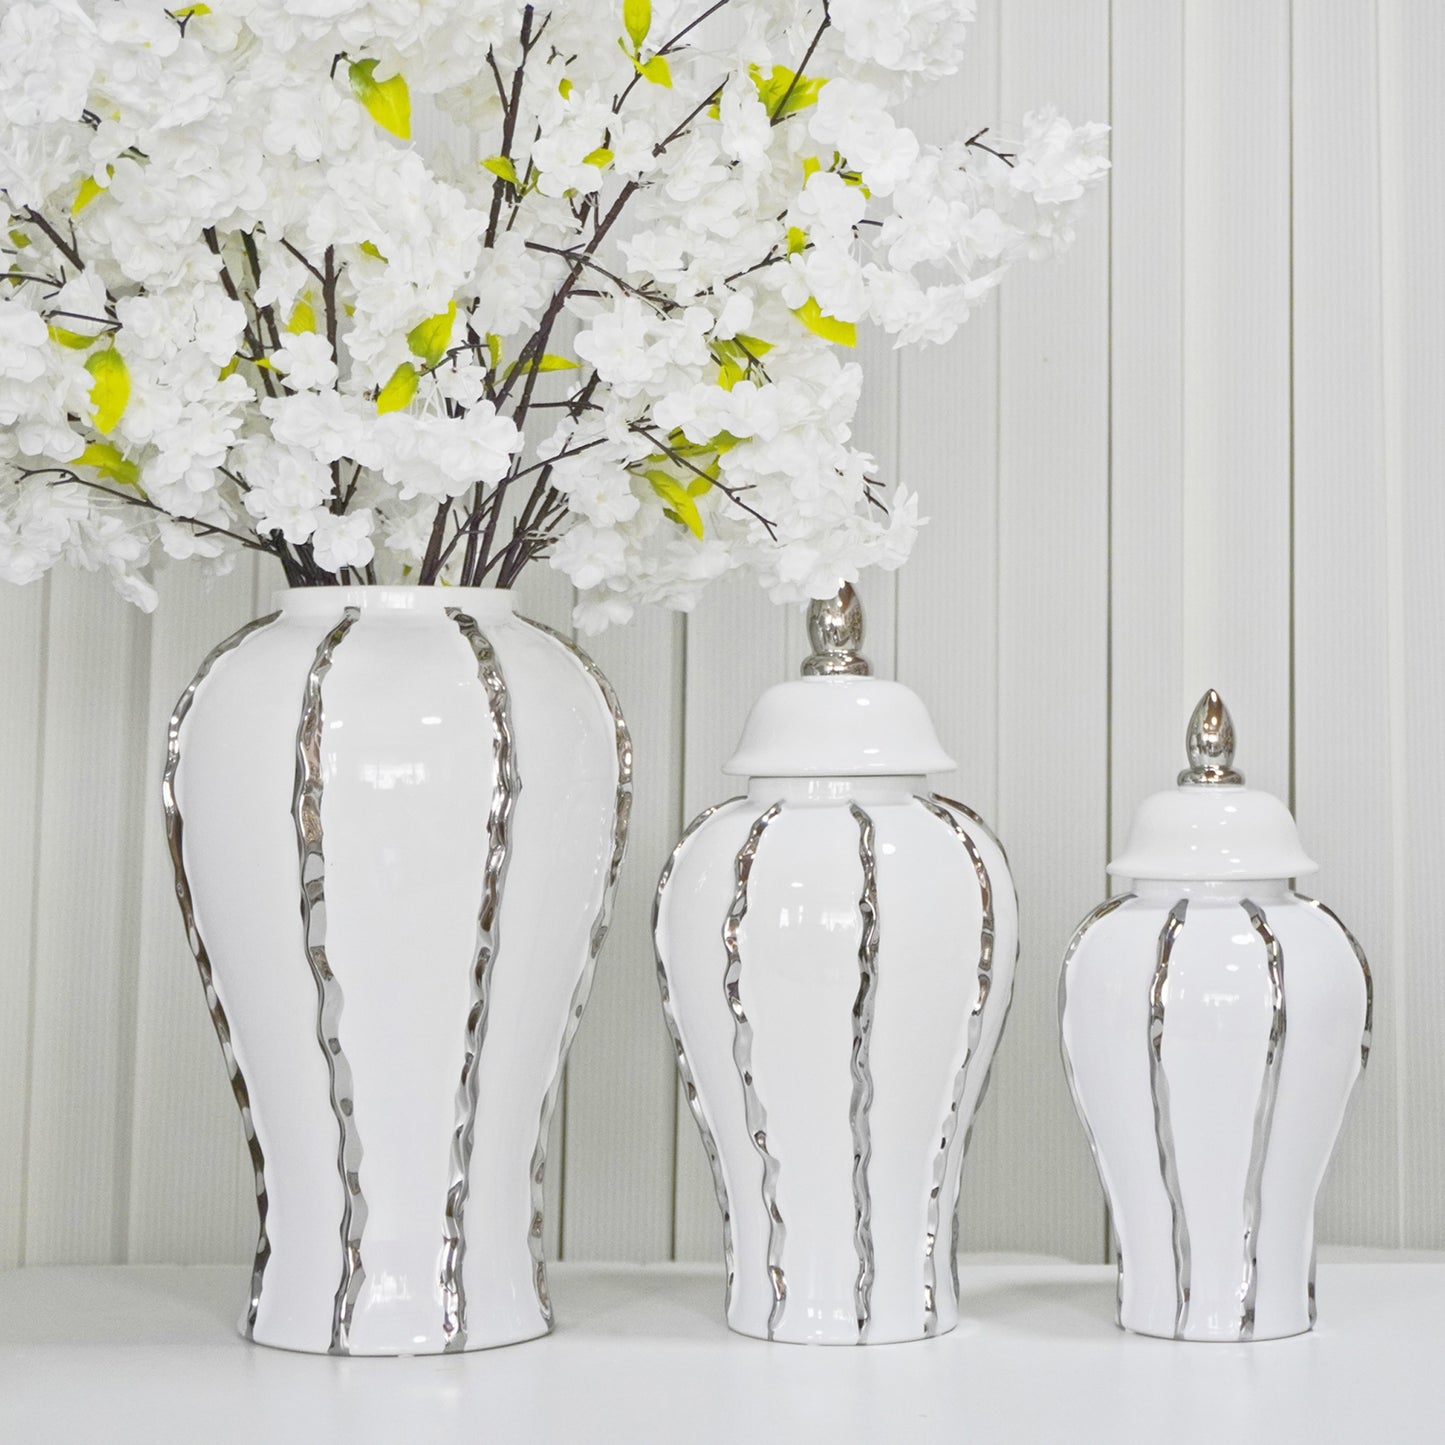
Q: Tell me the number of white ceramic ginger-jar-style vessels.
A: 3